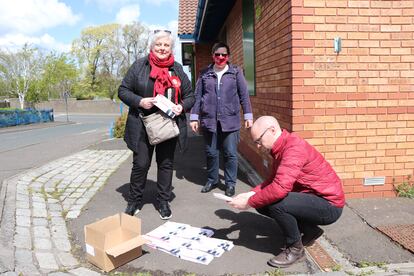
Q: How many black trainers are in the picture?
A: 2